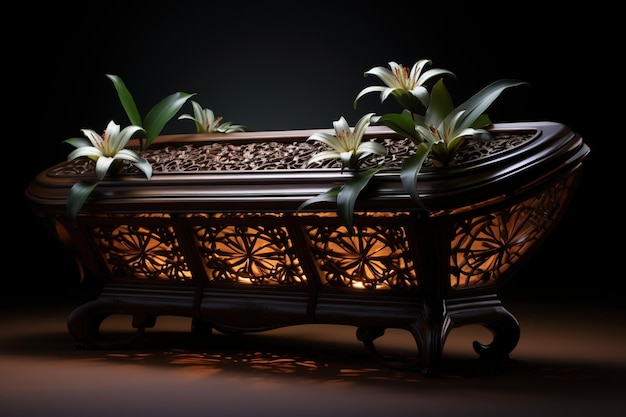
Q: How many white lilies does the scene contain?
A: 5